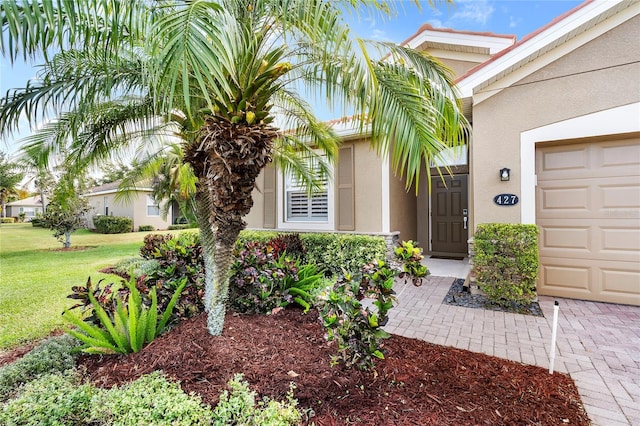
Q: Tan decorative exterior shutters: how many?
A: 2